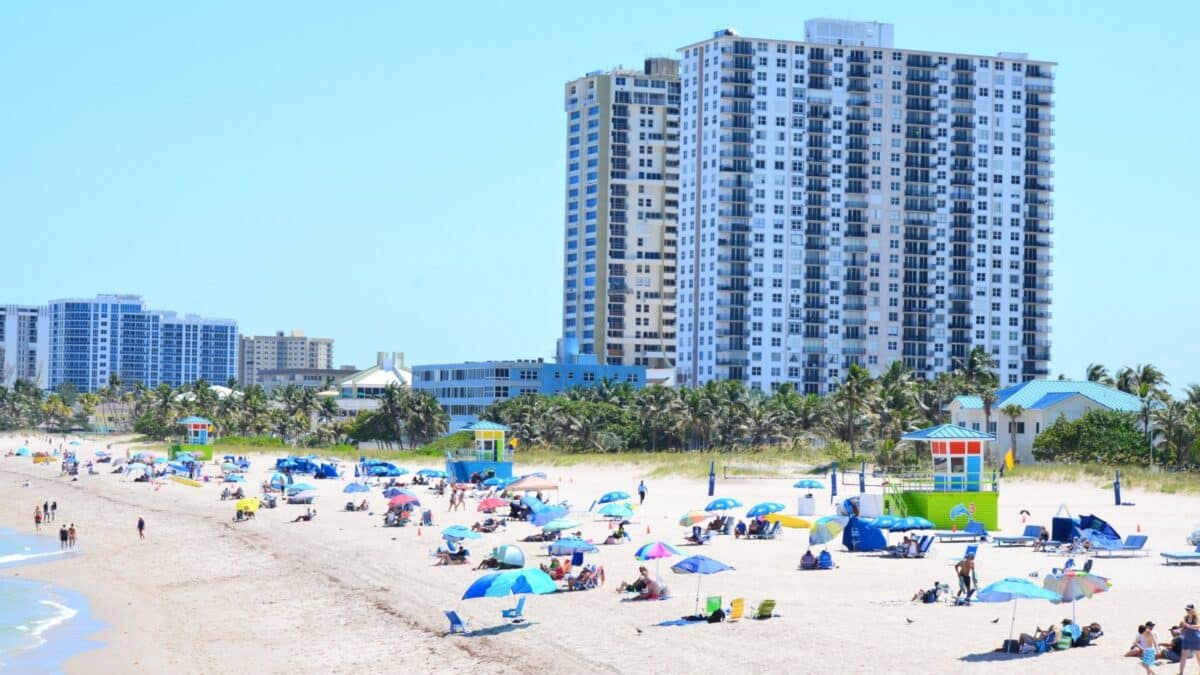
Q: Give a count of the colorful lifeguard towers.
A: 3